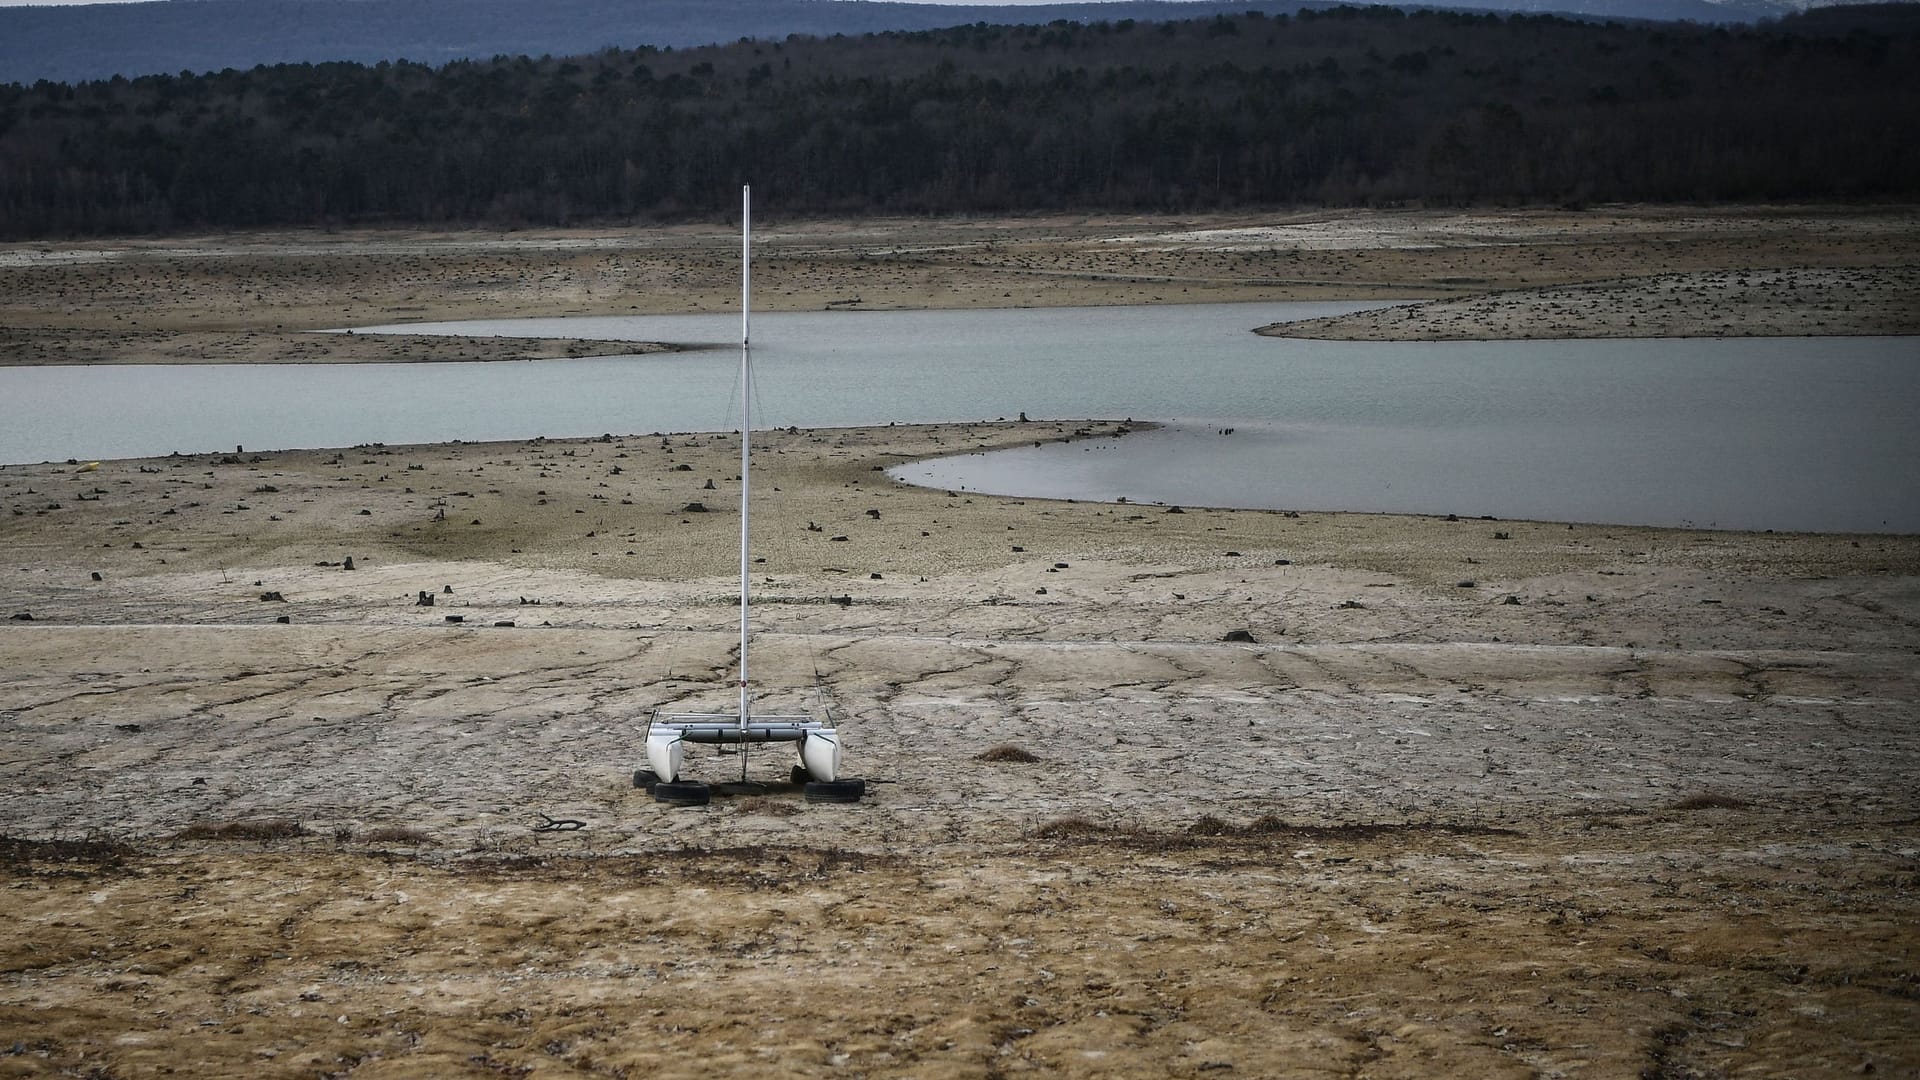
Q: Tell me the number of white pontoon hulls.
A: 2